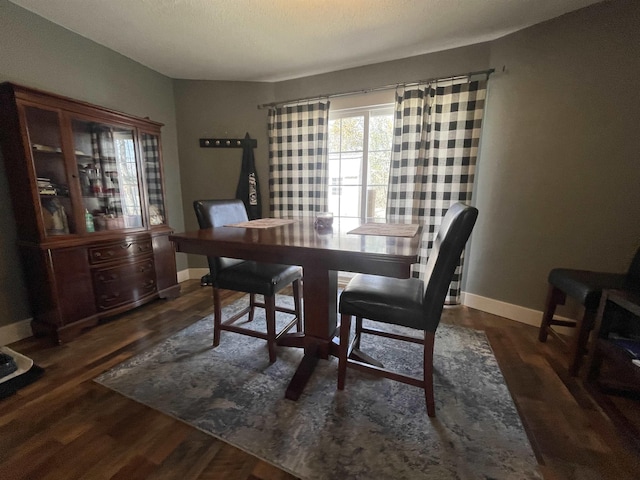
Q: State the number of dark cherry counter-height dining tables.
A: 1